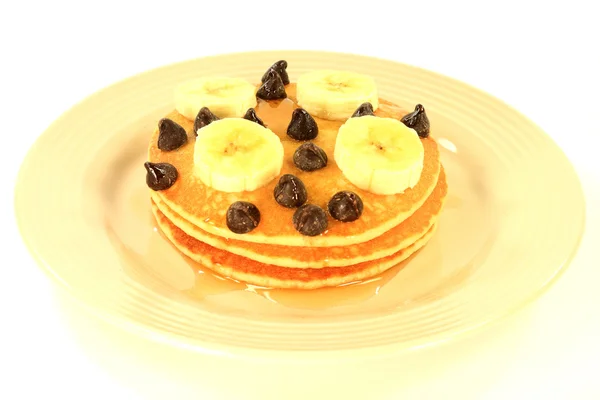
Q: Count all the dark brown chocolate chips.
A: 14